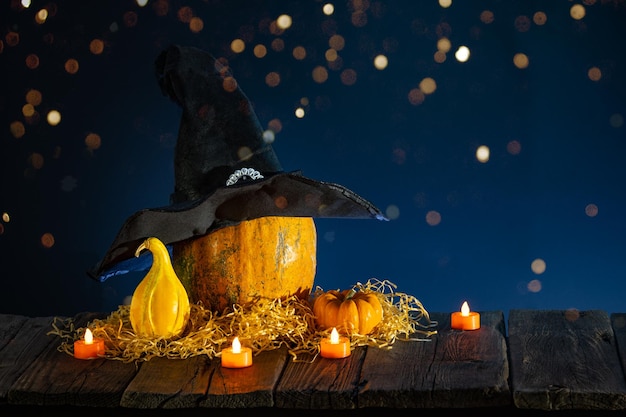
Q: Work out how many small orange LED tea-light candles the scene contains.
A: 4